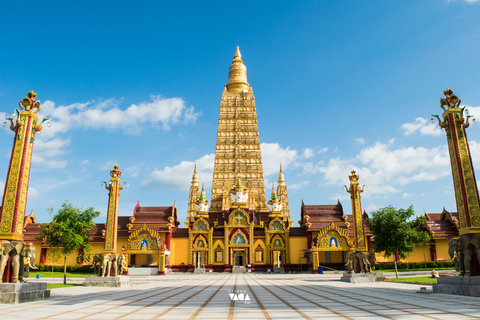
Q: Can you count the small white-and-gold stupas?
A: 3